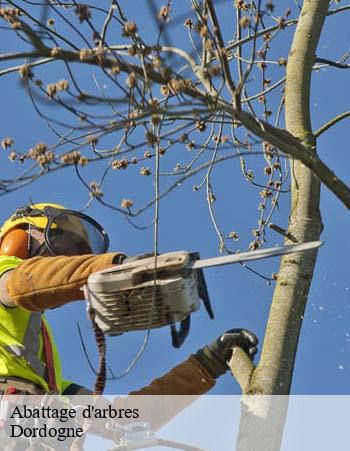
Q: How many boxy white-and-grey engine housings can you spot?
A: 1